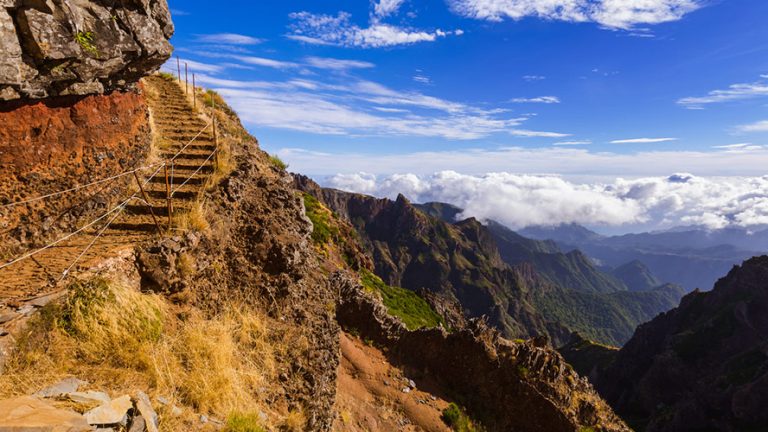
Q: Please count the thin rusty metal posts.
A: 6